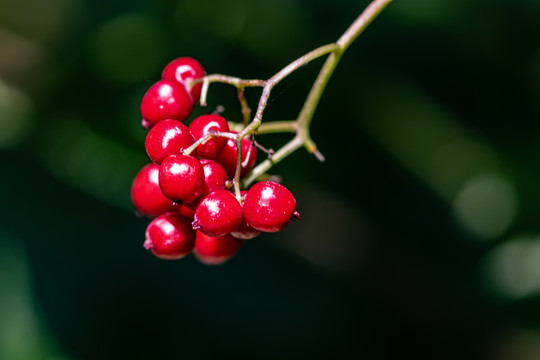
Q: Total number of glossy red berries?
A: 13